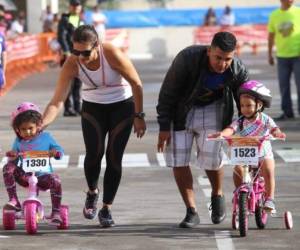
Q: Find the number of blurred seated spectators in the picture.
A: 2